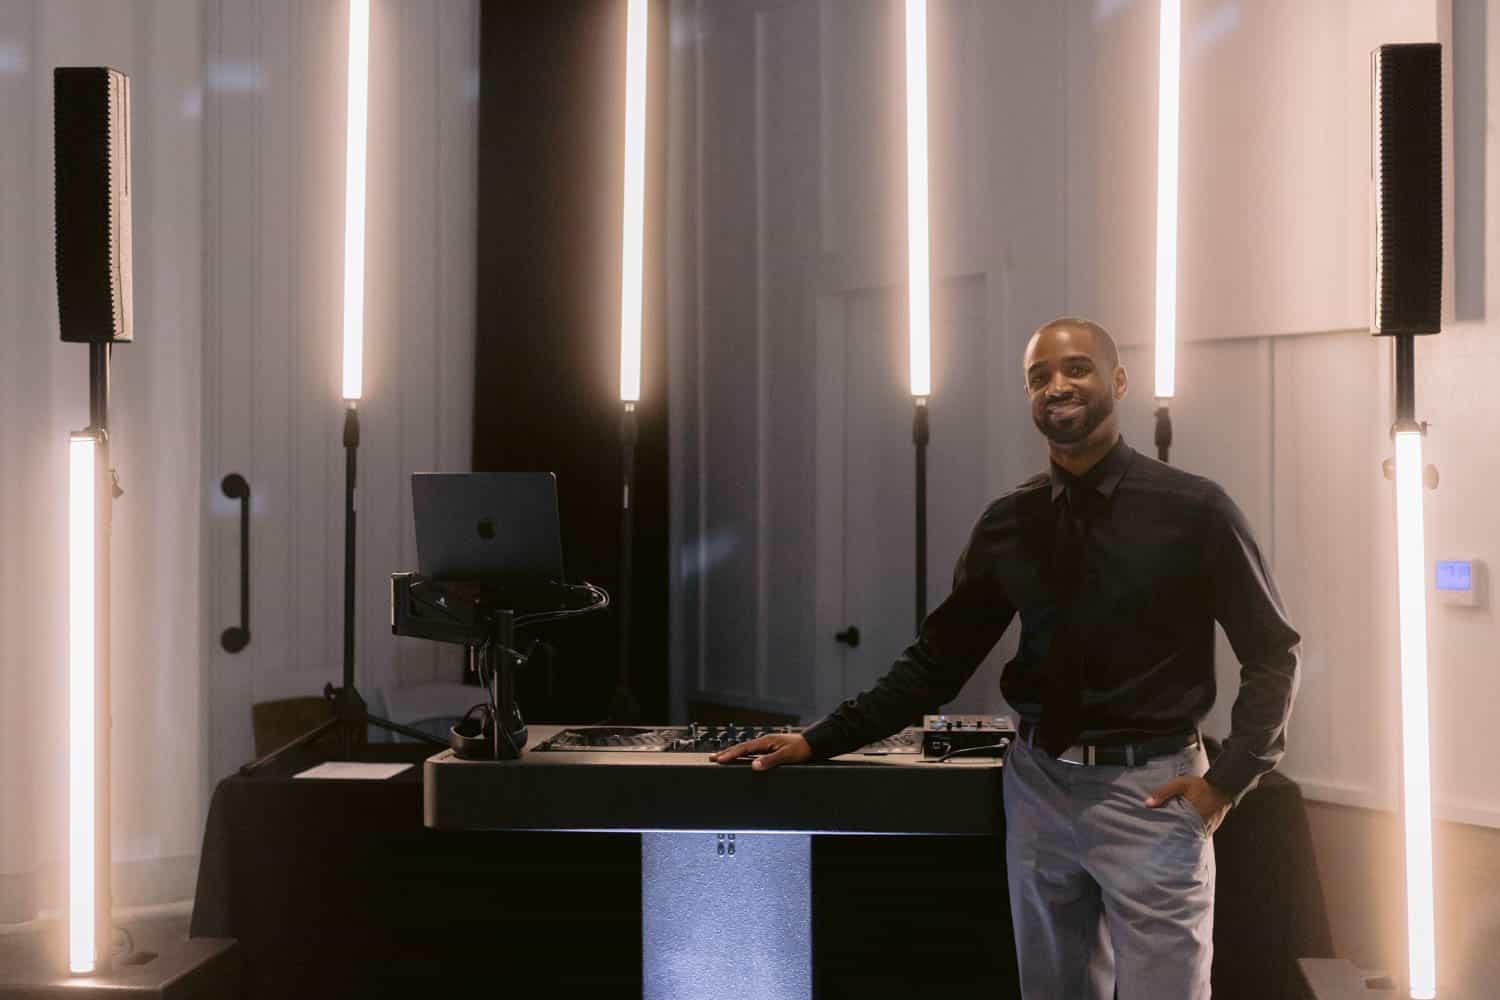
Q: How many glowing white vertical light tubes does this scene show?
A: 6